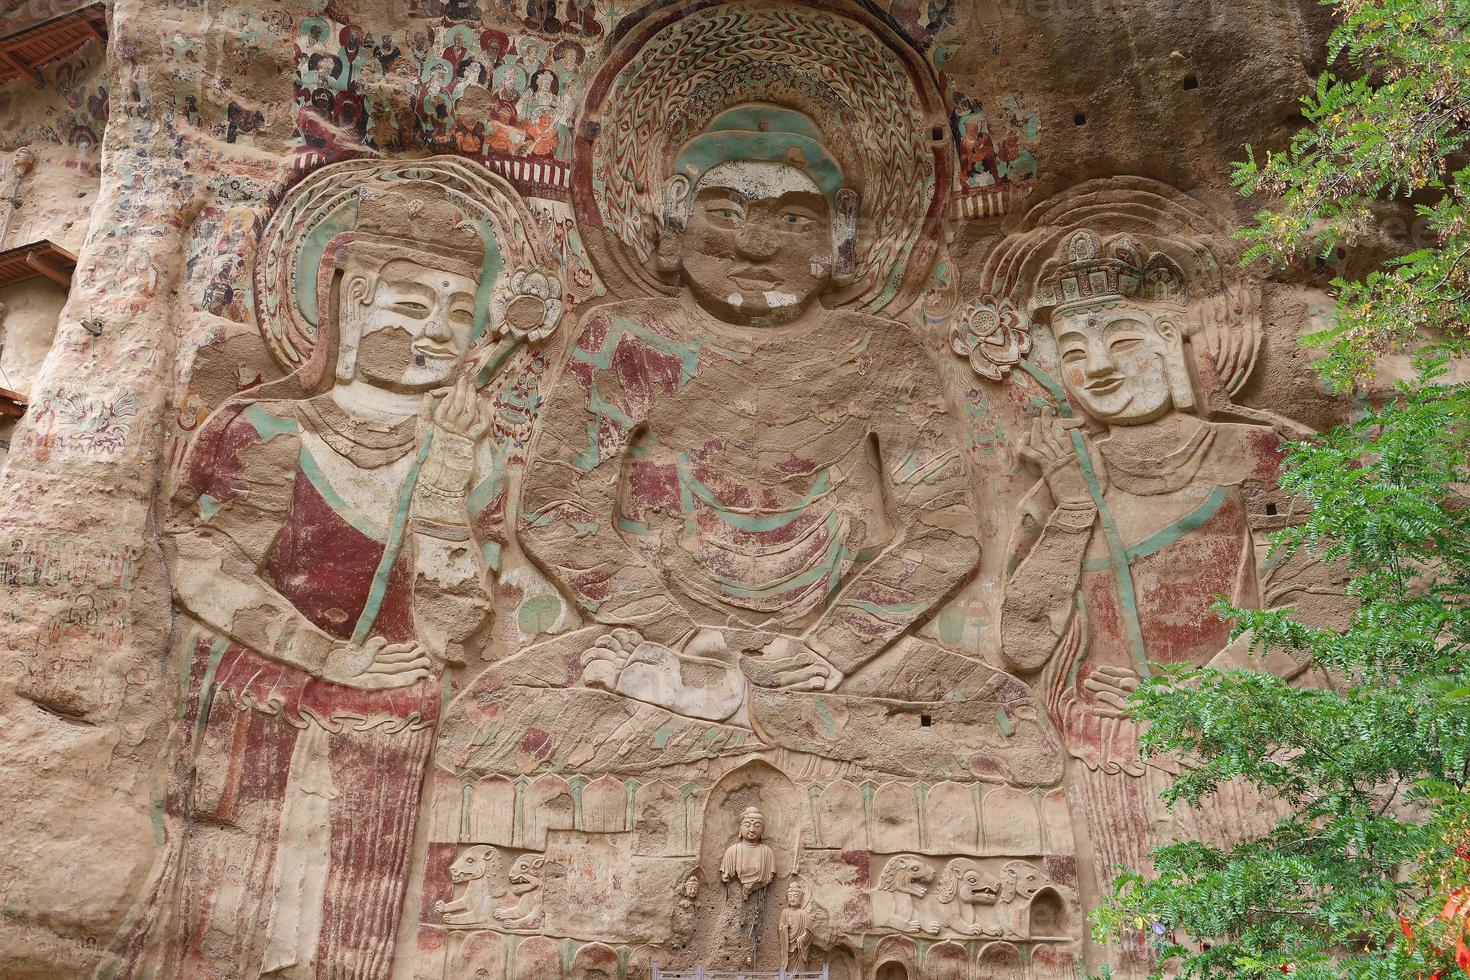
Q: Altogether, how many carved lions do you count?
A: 5